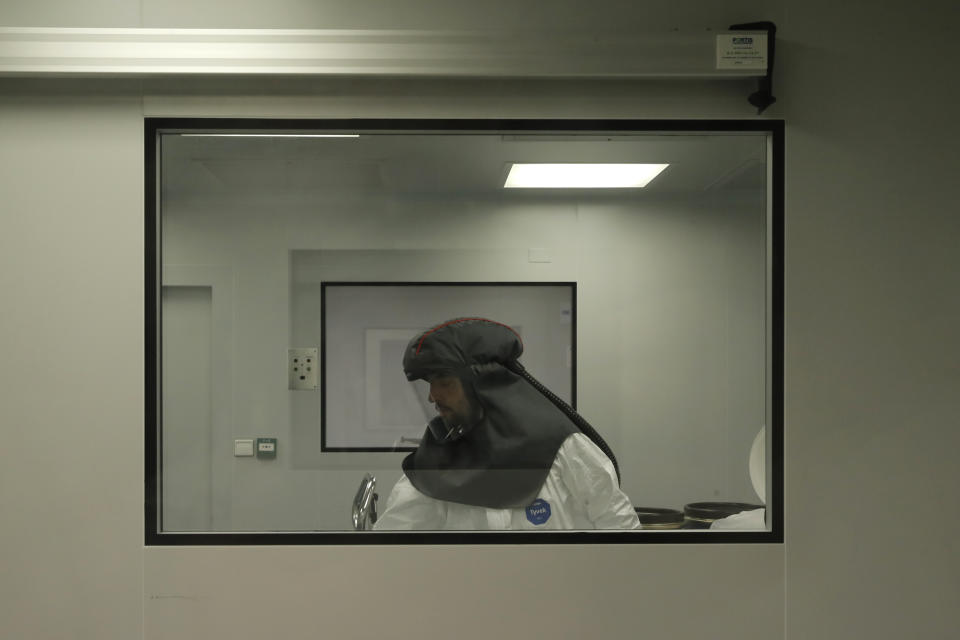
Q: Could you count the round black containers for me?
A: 2